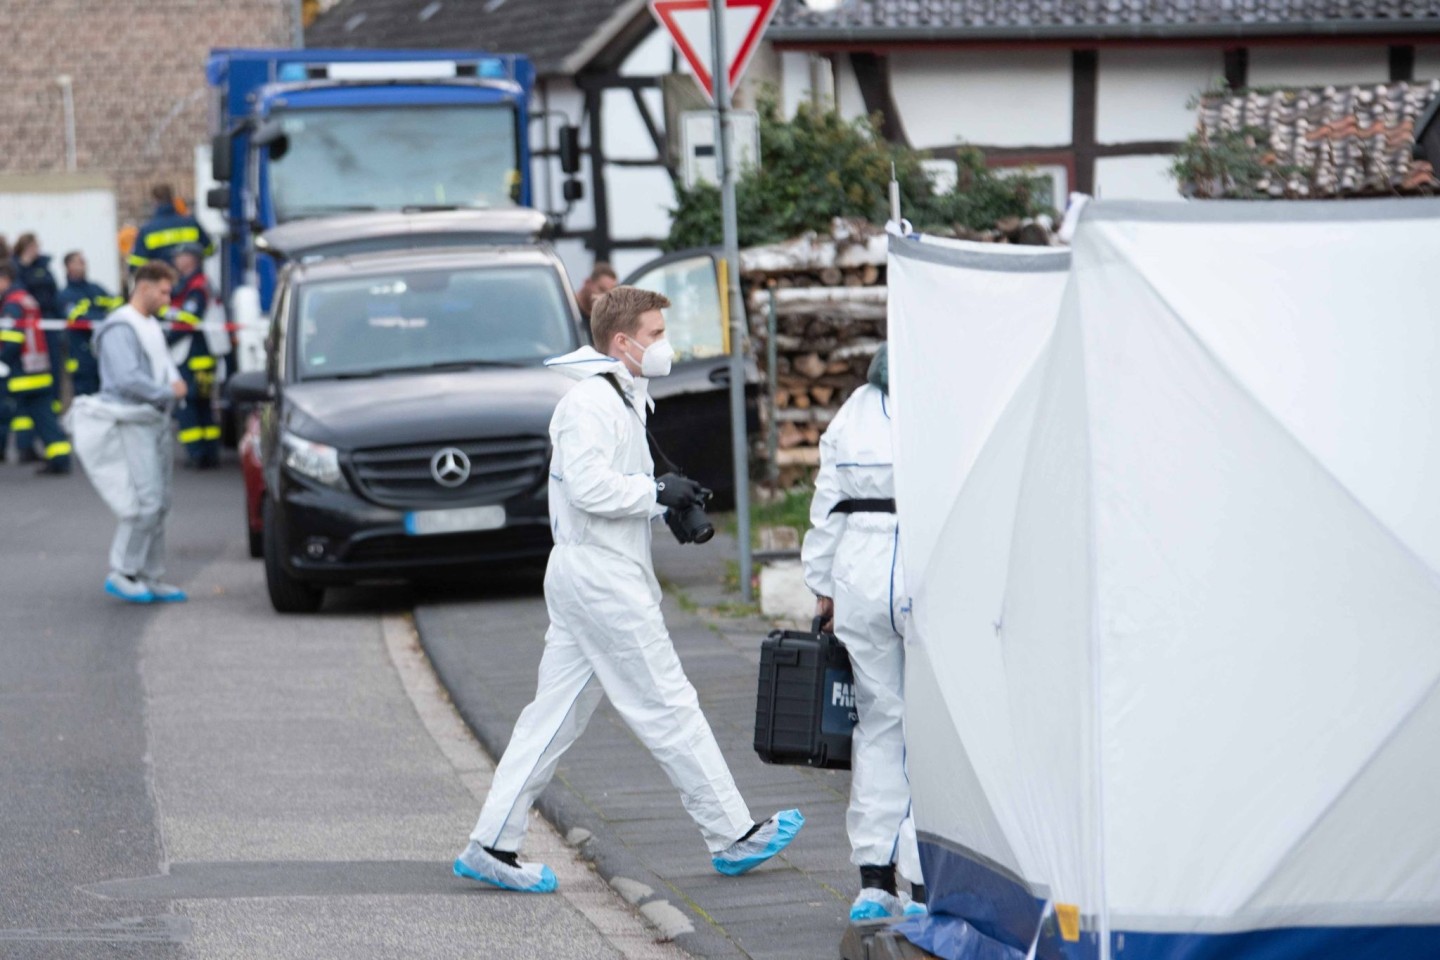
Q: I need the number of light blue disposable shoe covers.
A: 6